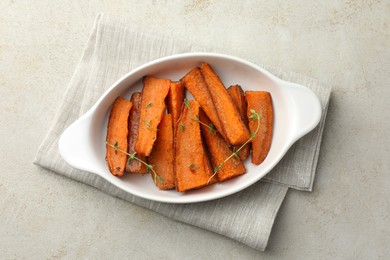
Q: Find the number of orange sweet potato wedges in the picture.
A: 11